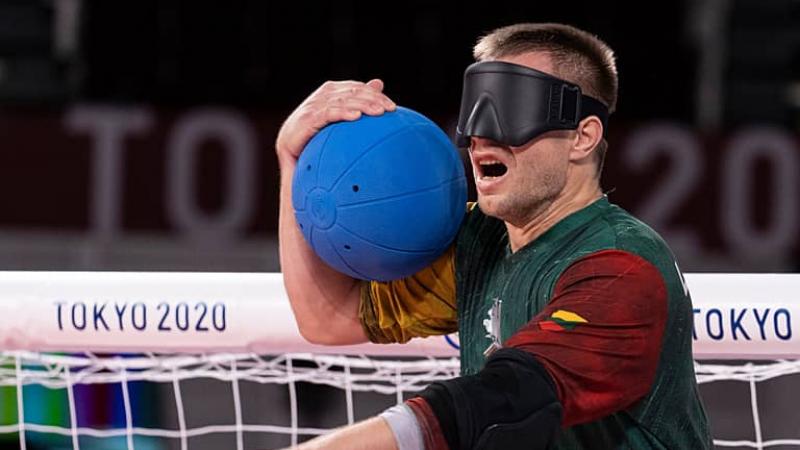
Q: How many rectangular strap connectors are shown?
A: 1